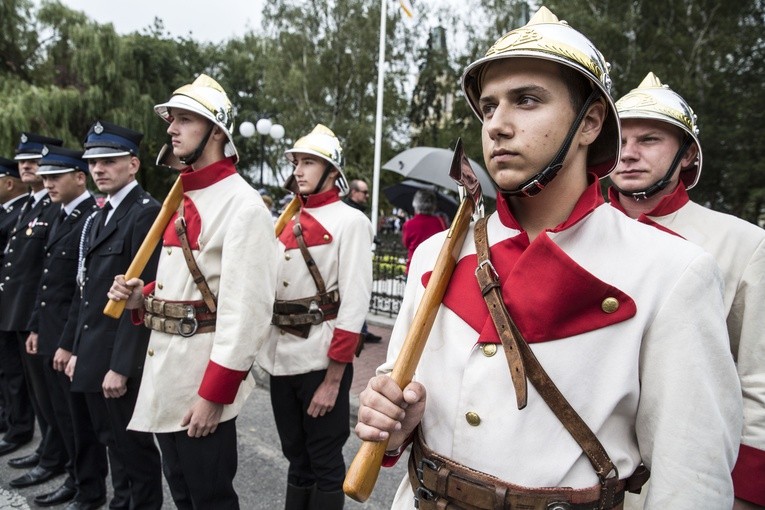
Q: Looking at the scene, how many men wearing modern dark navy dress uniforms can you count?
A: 4